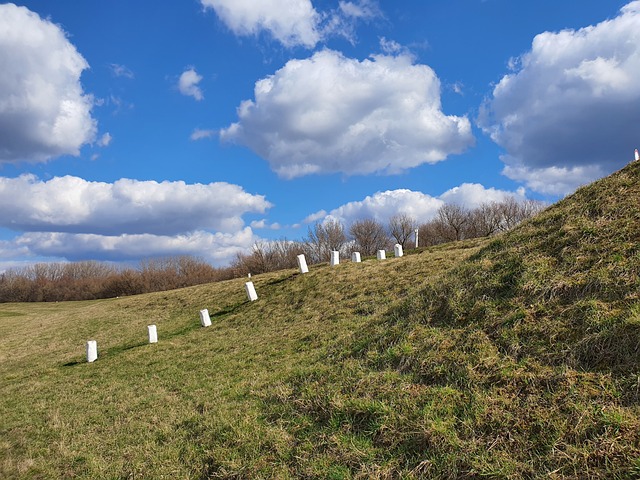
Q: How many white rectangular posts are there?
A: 9